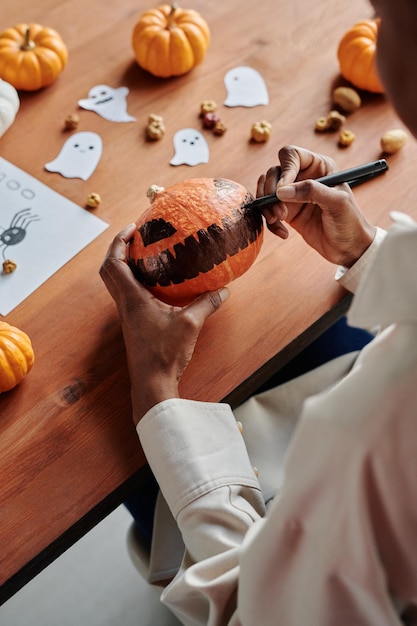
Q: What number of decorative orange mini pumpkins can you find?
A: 4